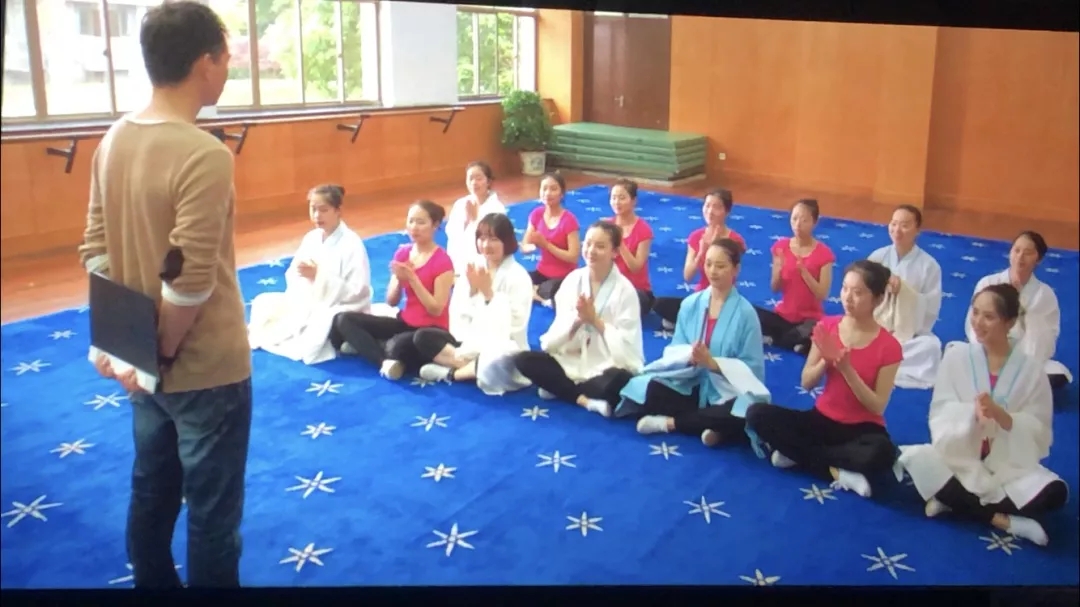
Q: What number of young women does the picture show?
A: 14